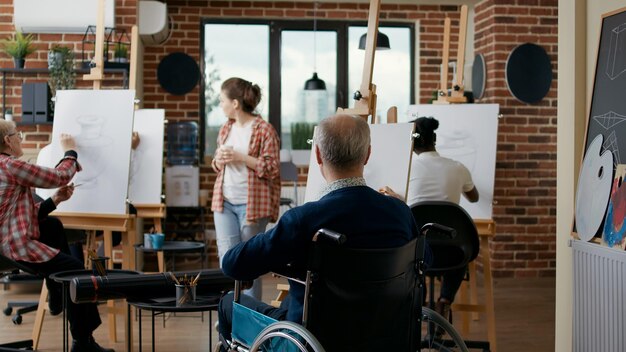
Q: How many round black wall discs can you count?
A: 3